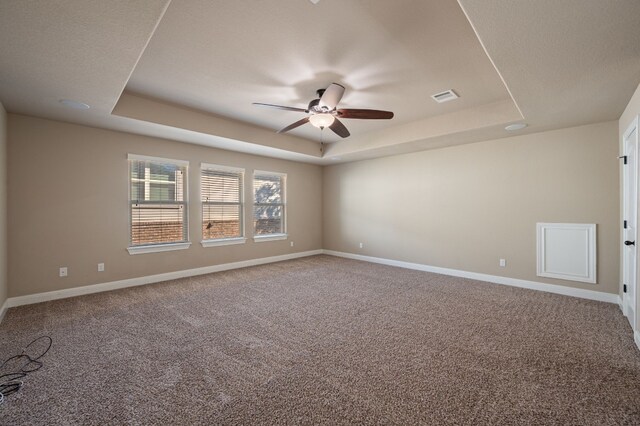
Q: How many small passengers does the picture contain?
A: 0